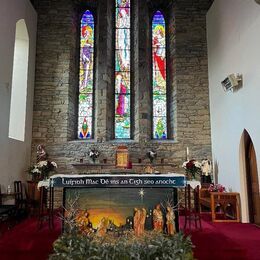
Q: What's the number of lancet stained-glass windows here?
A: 3